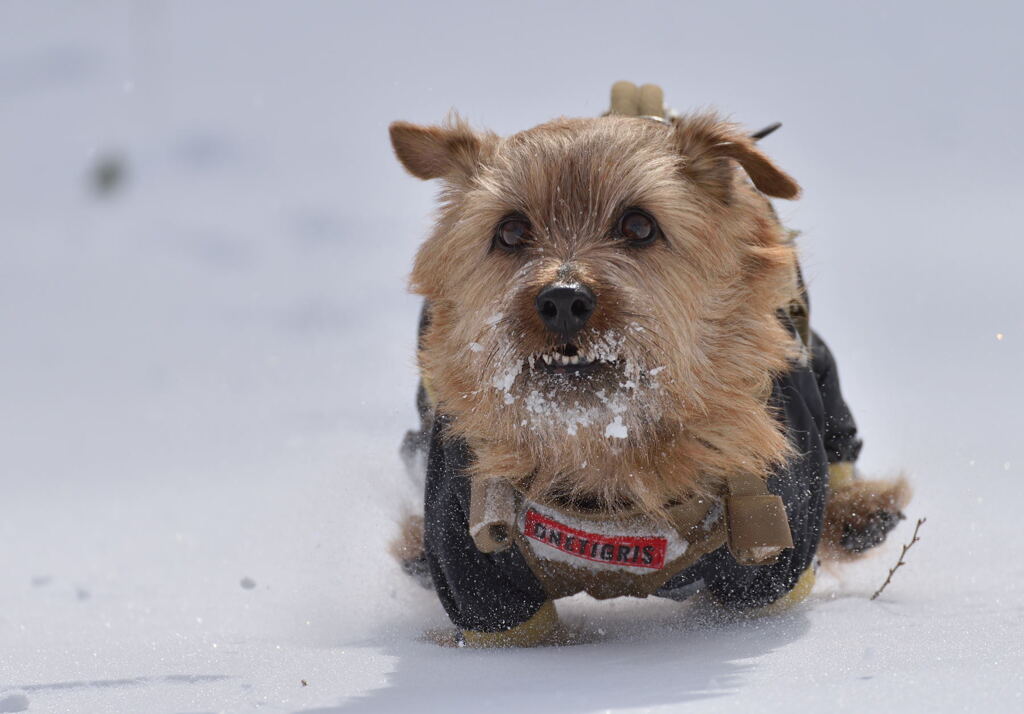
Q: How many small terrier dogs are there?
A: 1